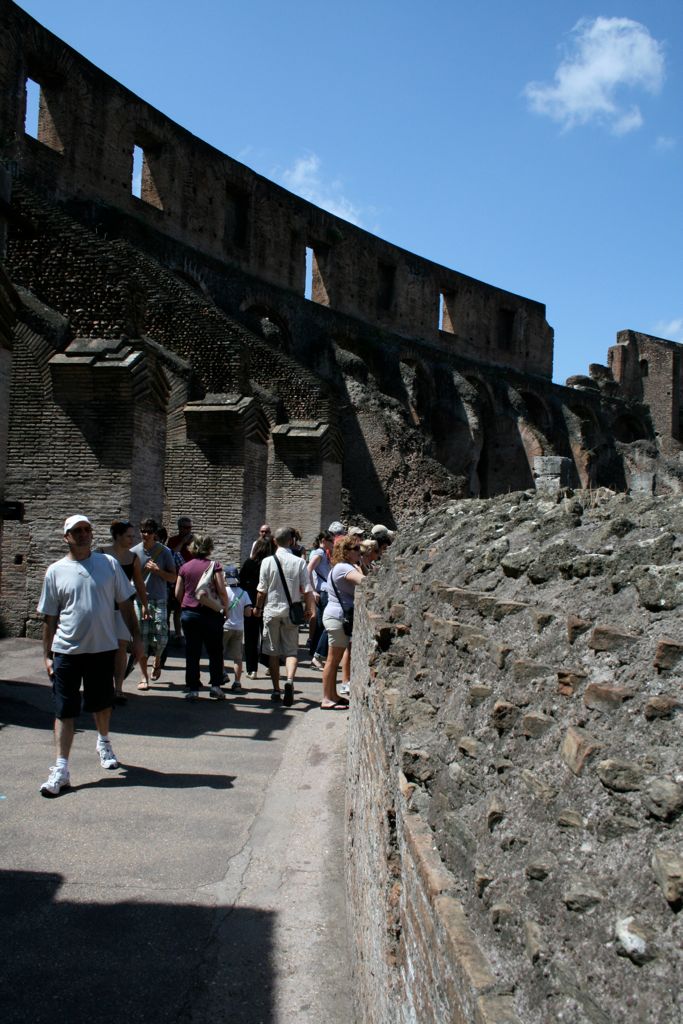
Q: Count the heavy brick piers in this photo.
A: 3